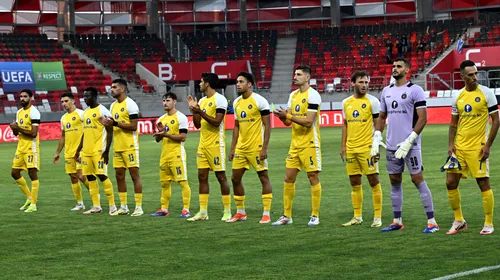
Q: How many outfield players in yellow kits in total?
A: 10